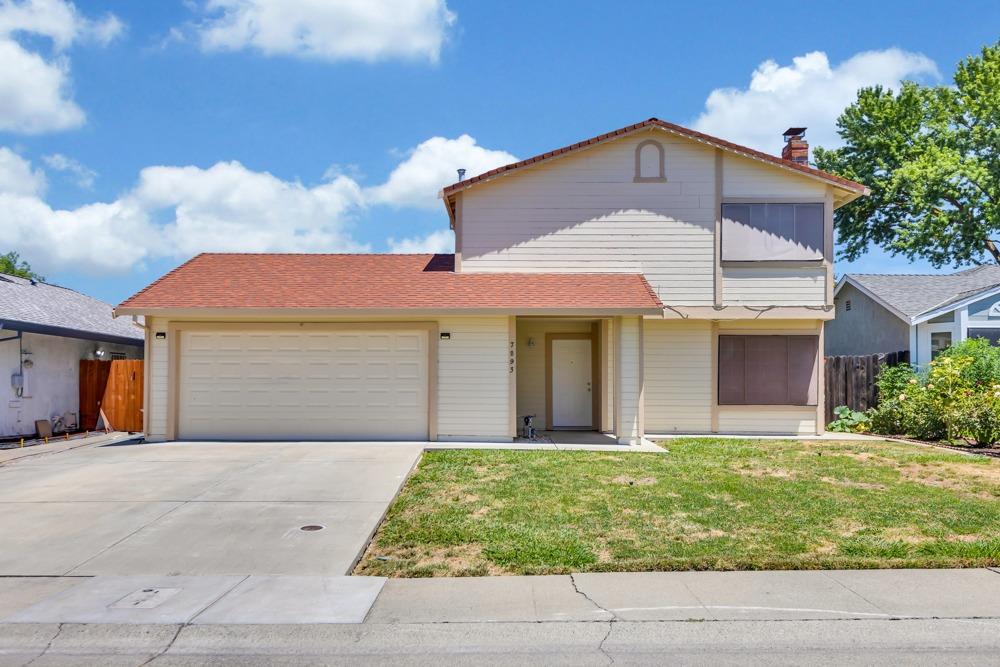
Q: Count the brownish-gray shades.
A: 2